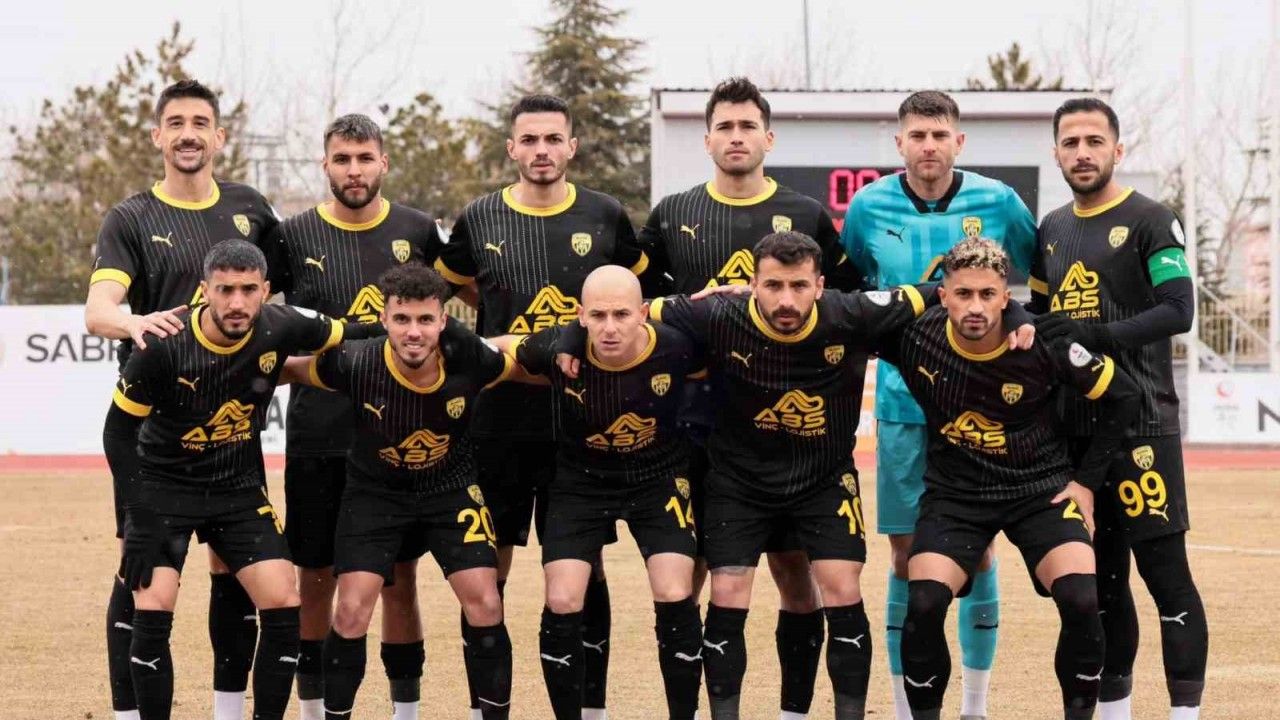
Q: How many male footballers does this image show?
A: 11